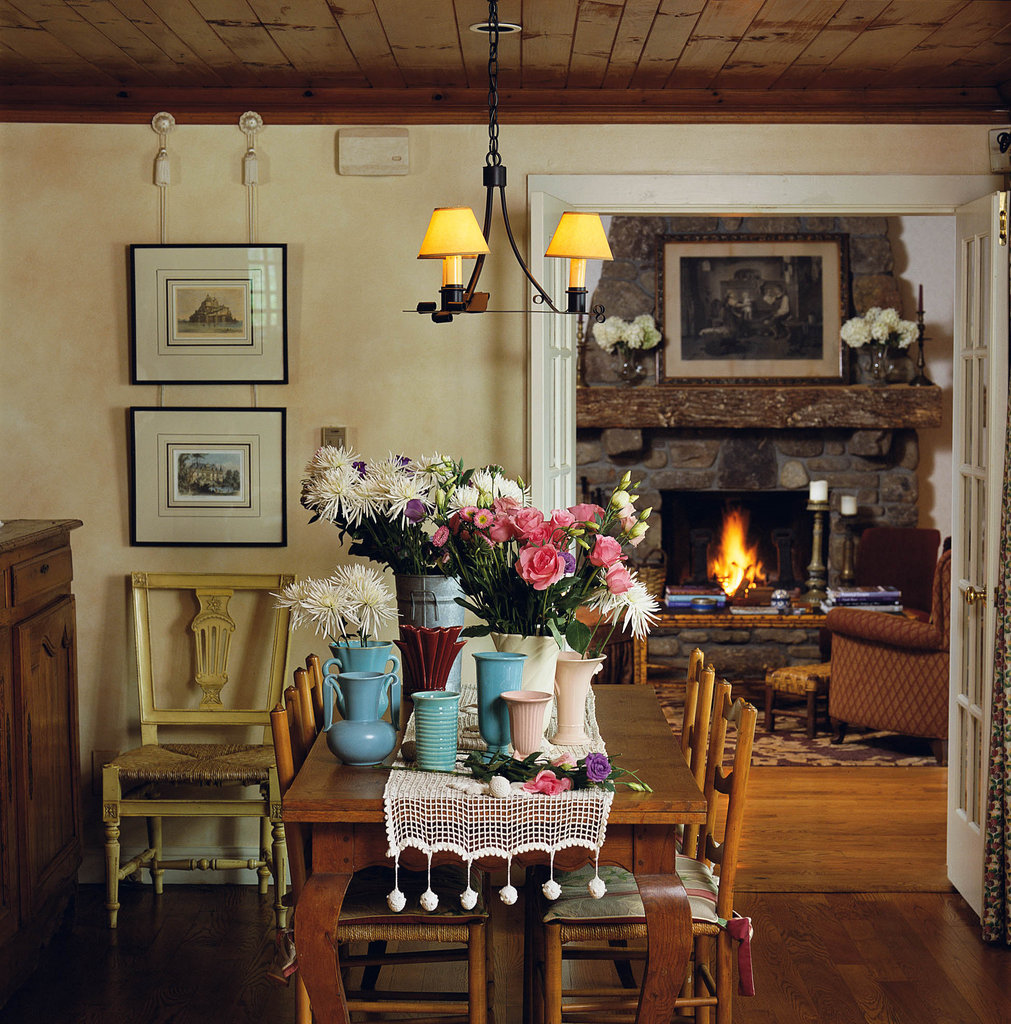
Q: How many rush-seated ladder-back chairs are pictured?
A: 4